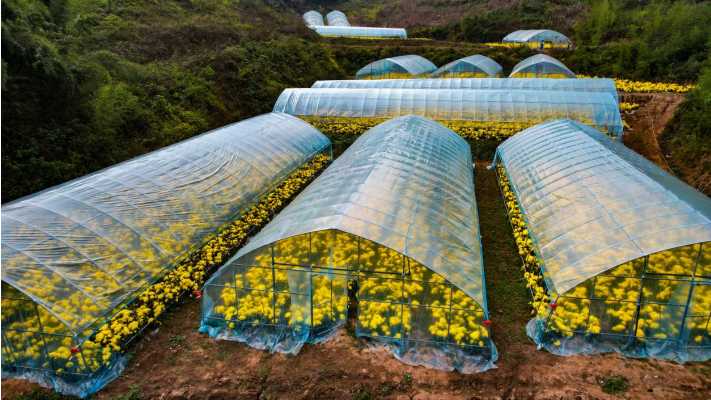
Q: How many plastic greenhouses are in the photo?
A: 12